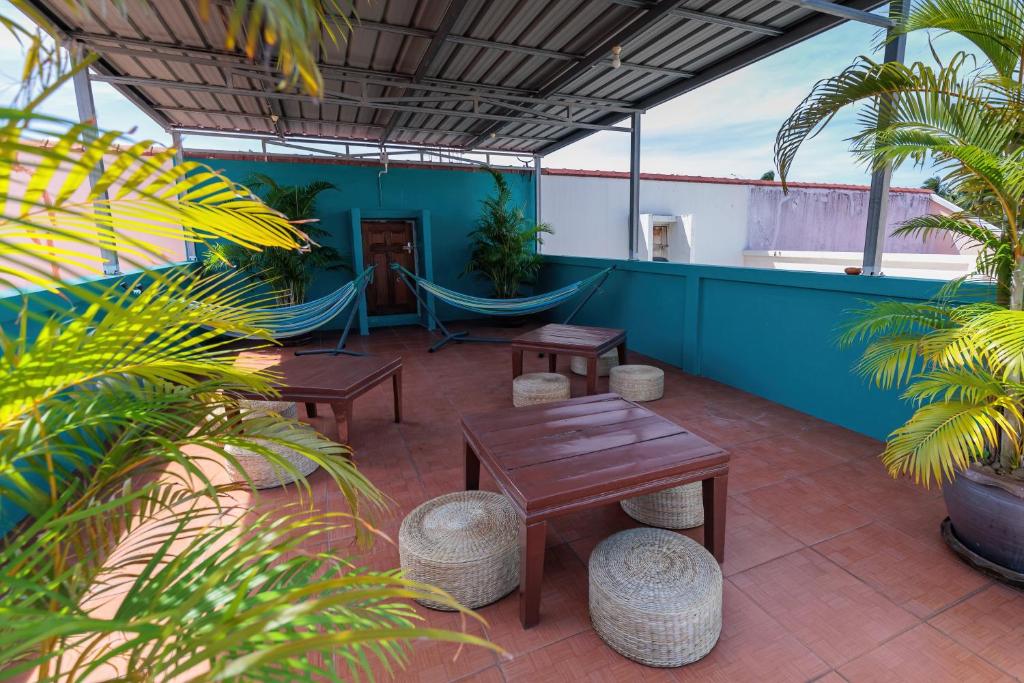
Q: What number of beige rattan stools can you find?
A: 8